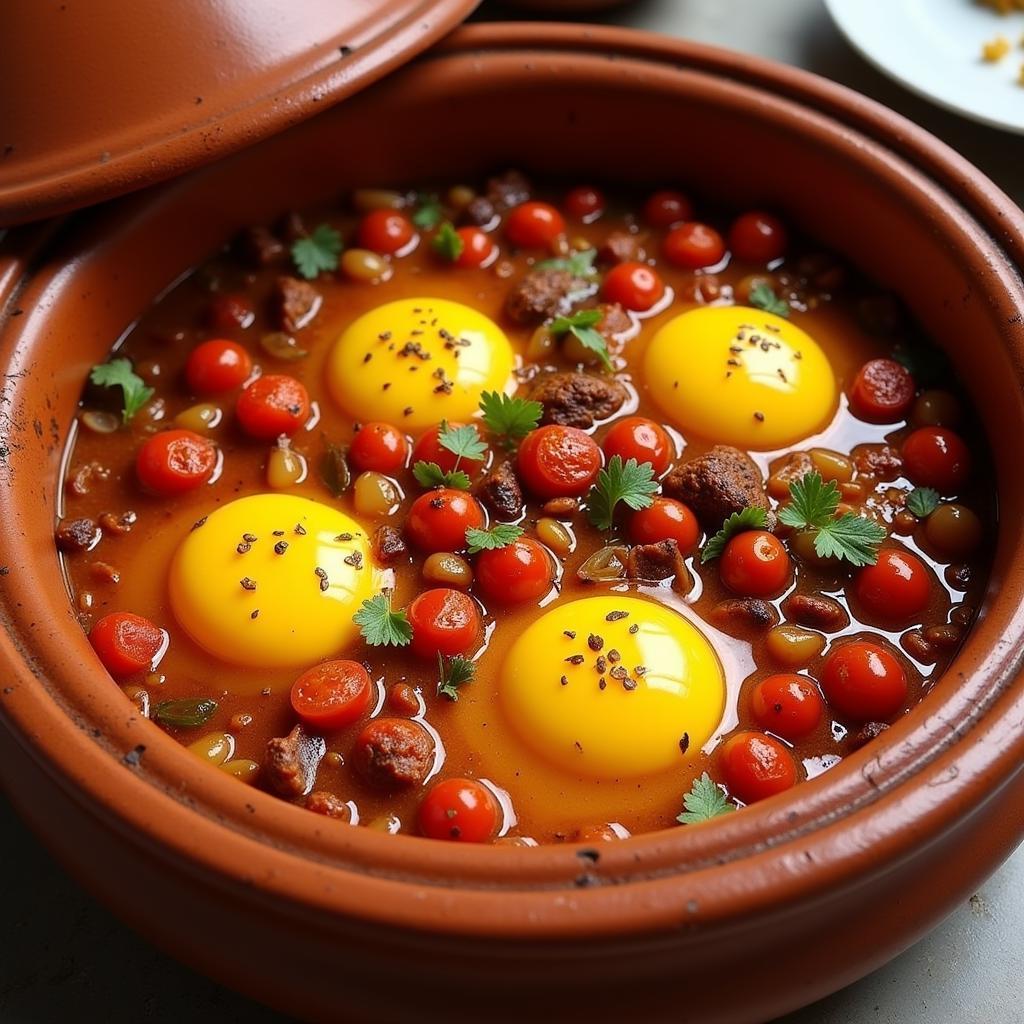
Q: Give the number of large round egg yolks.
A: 4